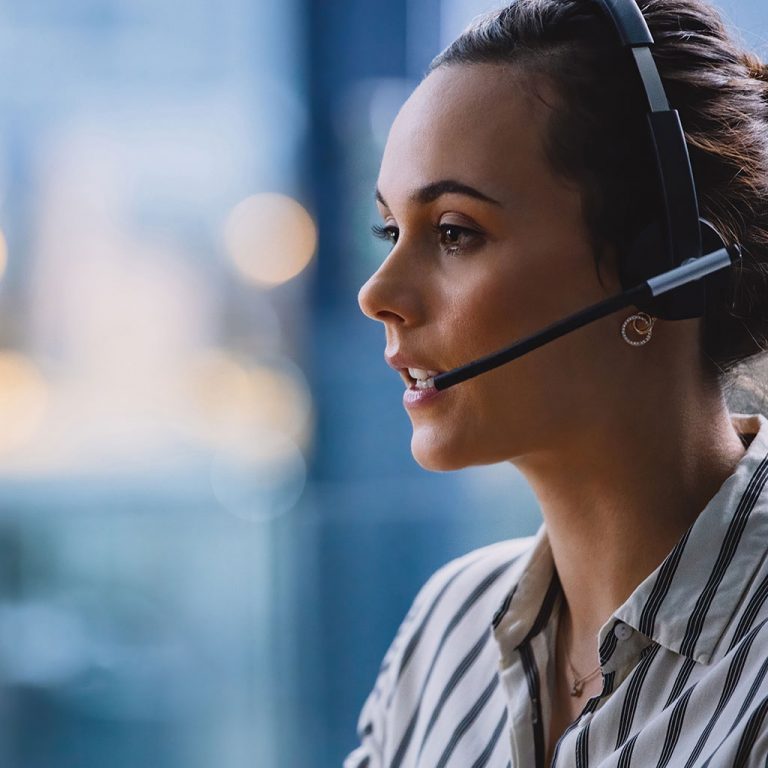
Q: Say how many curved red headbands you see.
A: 0